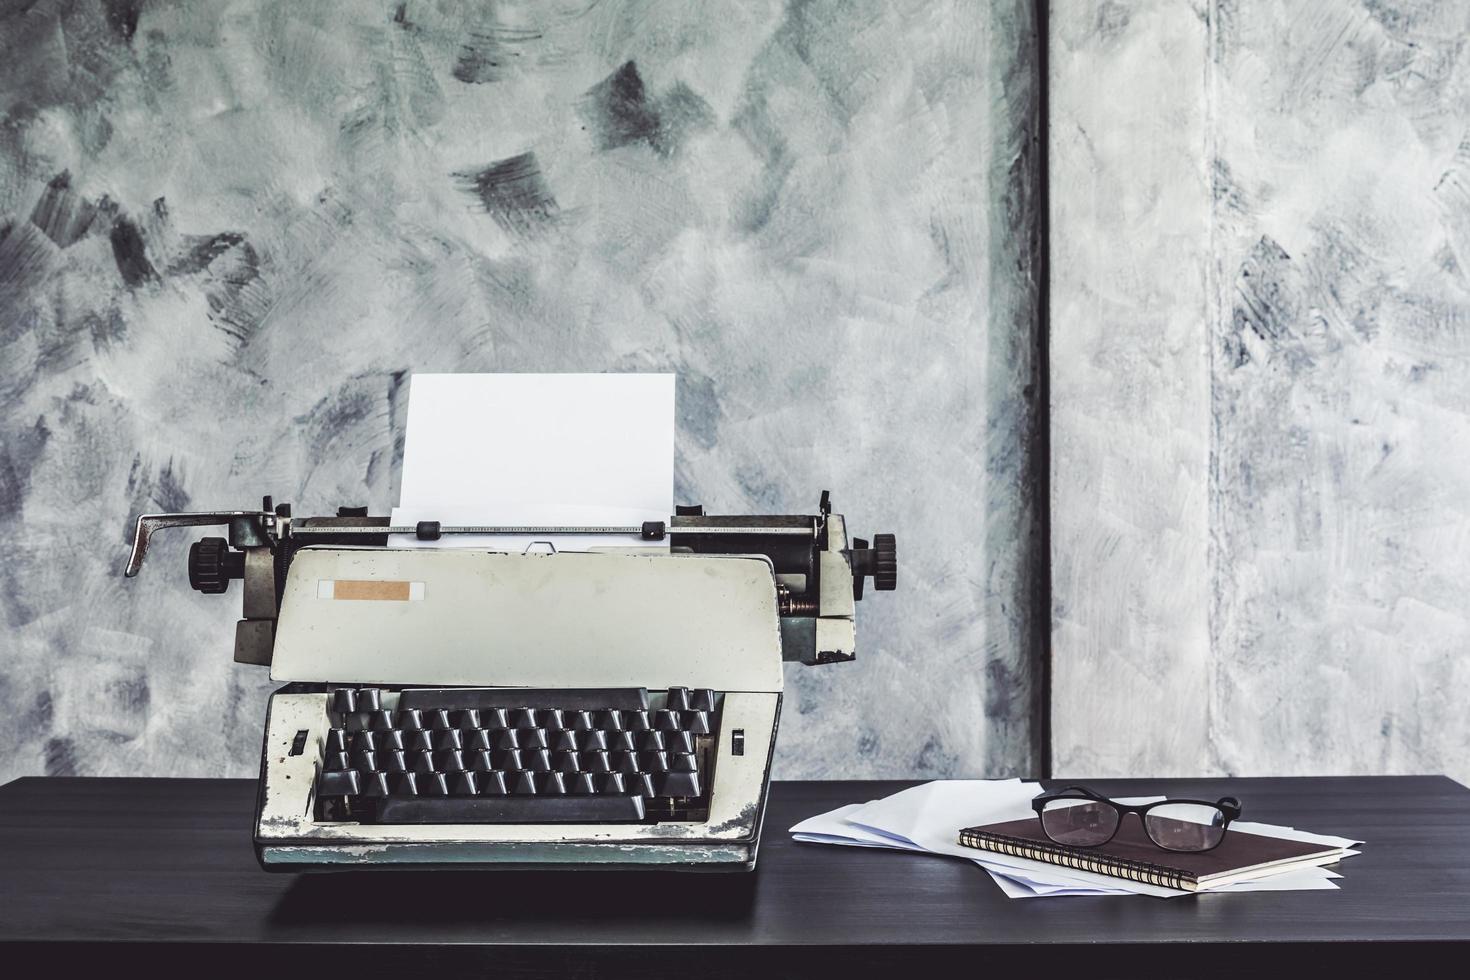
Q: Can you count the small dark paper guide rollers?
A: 2